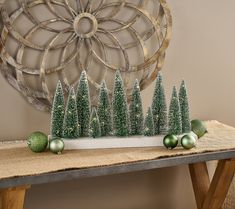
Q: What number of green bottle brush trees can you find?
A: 11